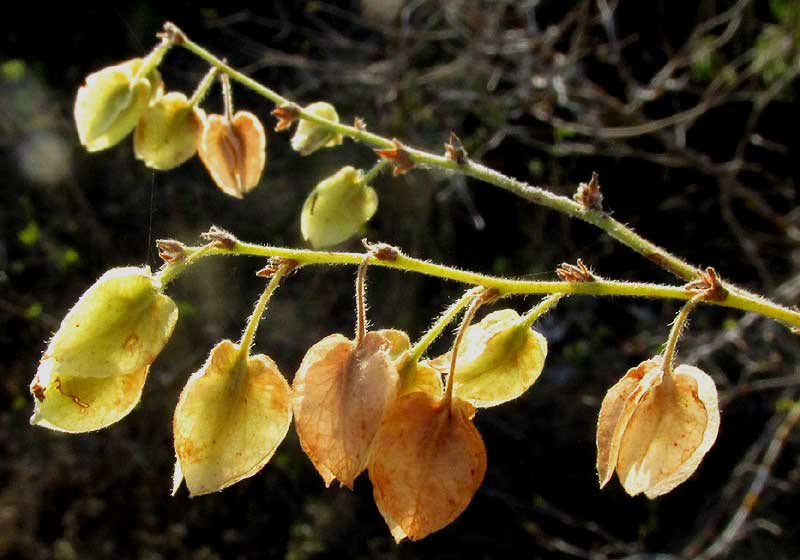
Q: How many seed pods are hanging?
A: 12